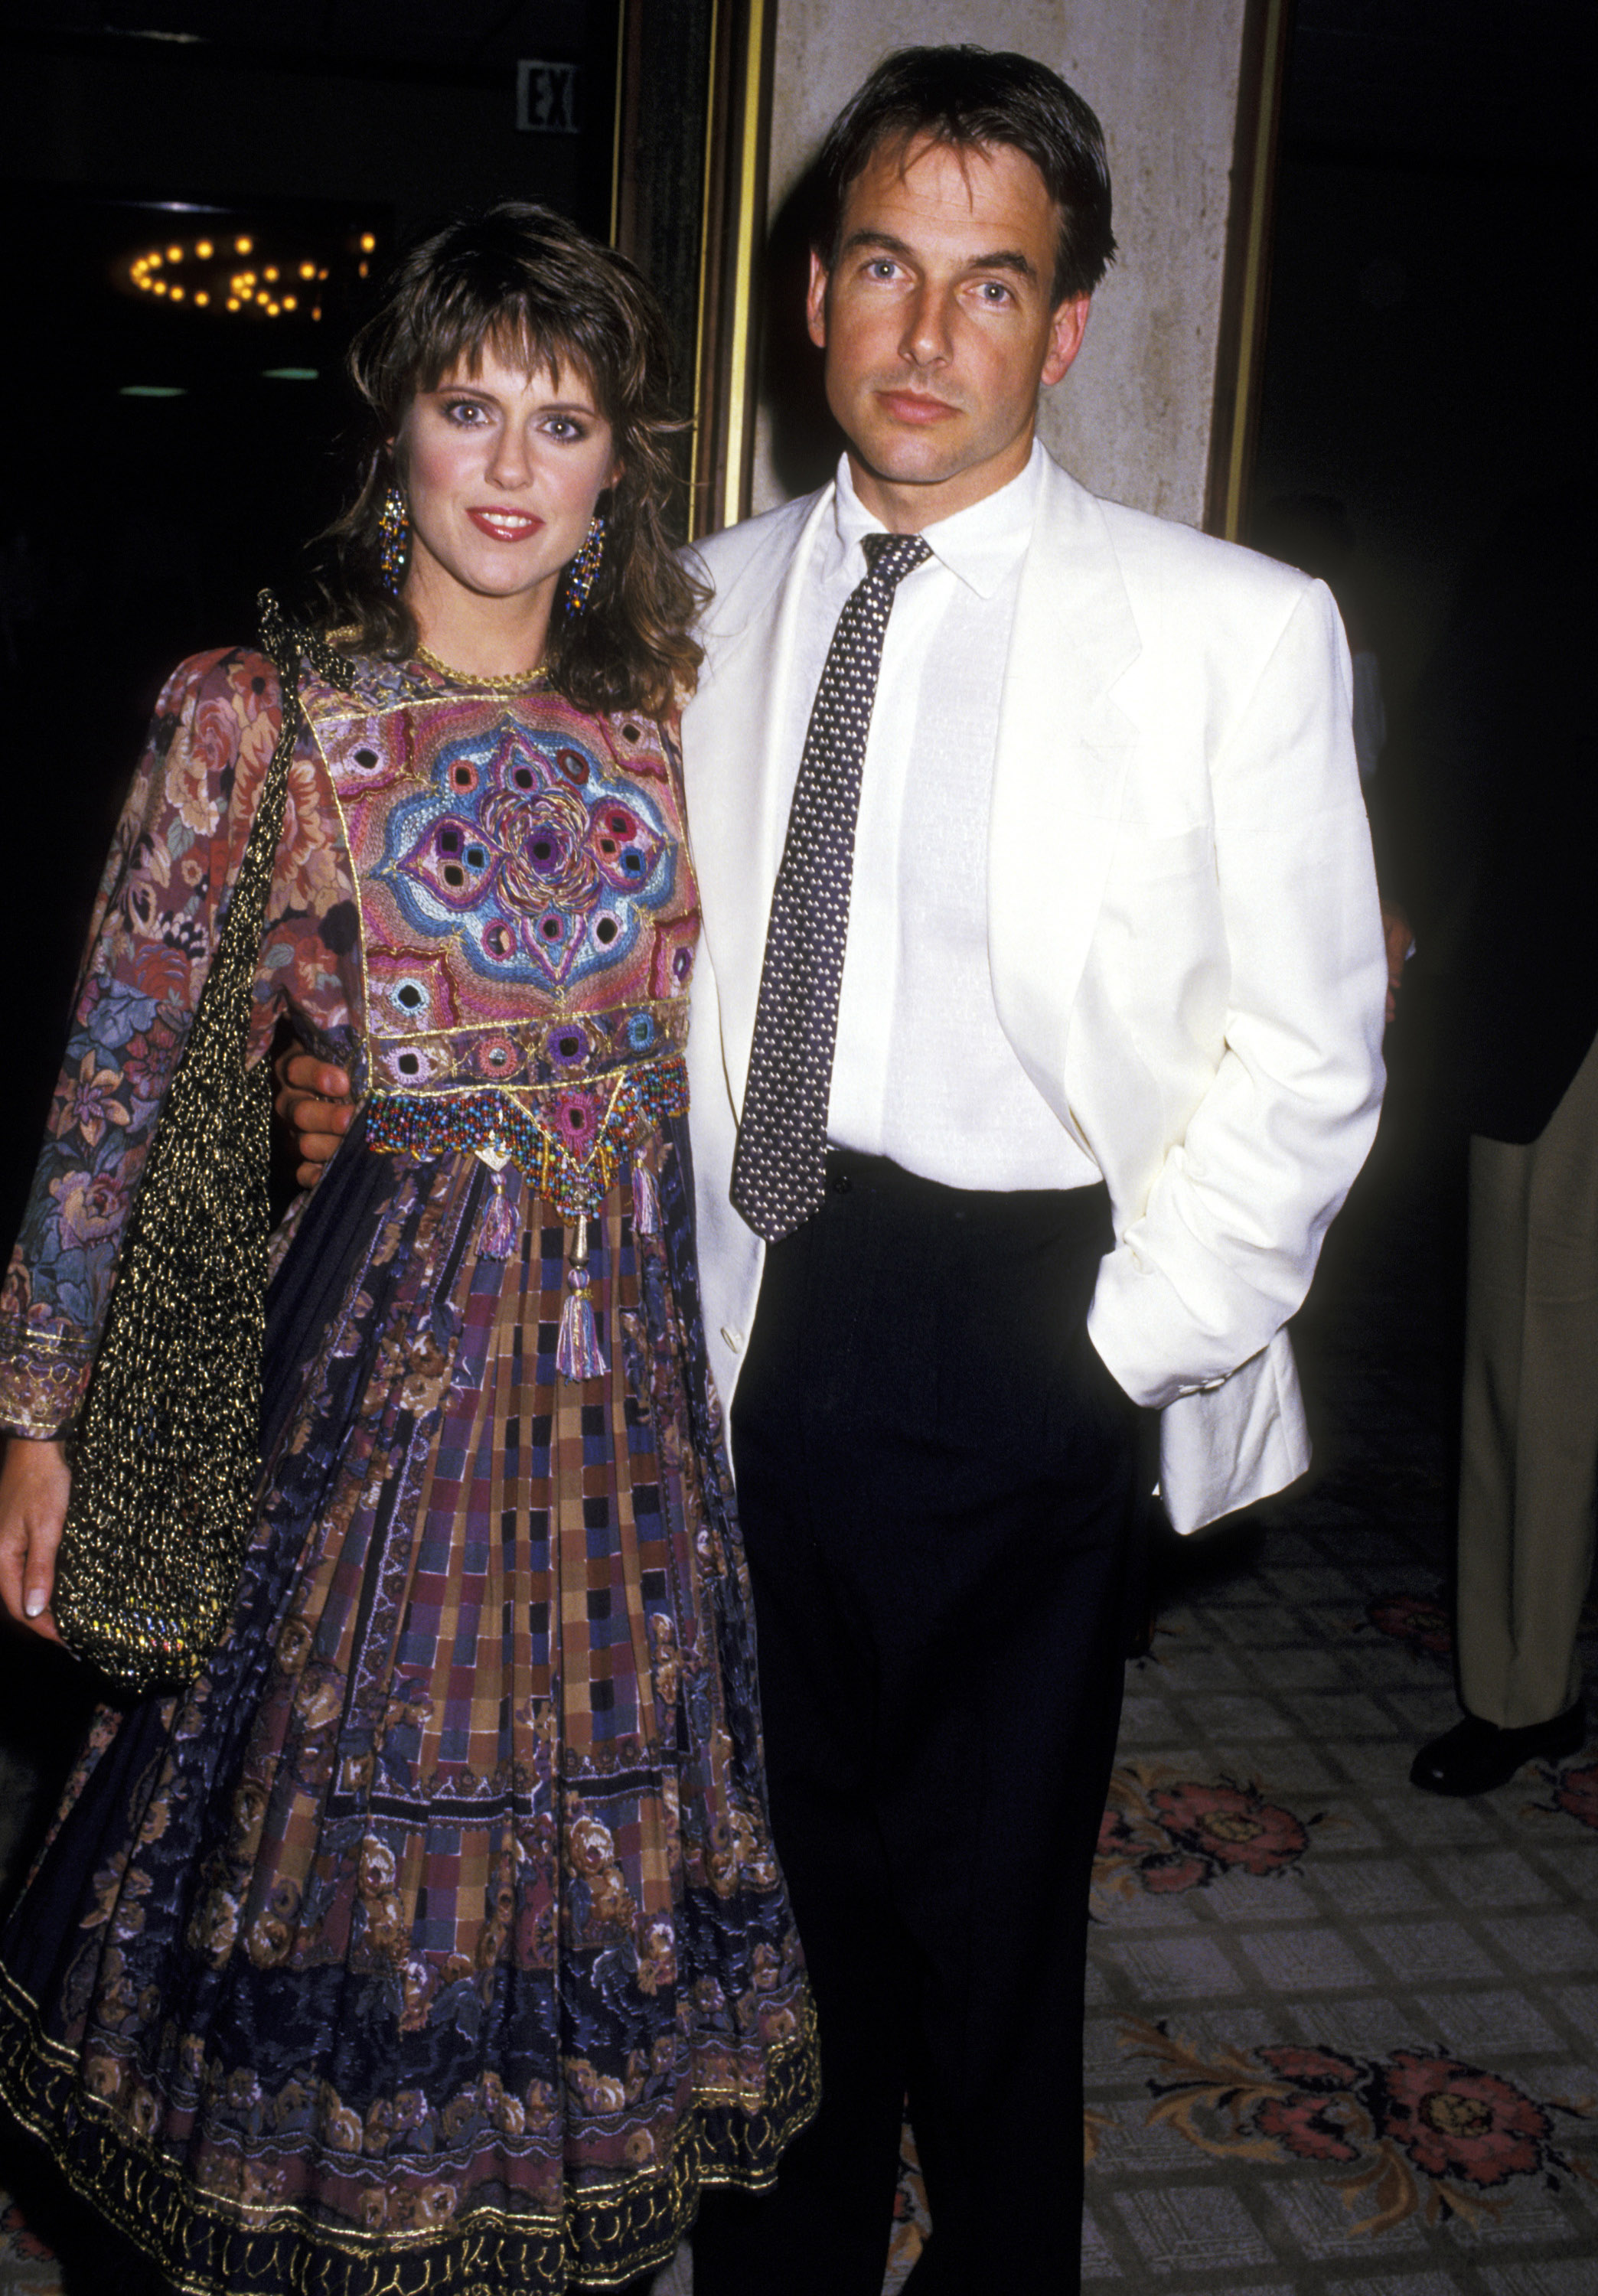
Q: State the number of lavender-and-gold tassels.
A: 3